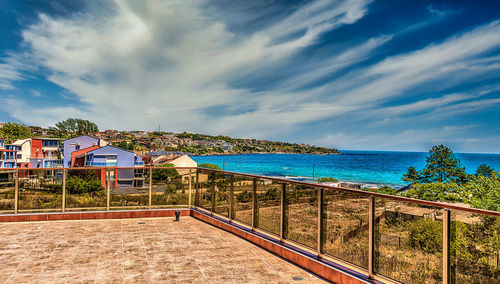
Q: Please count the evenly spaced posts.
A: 13